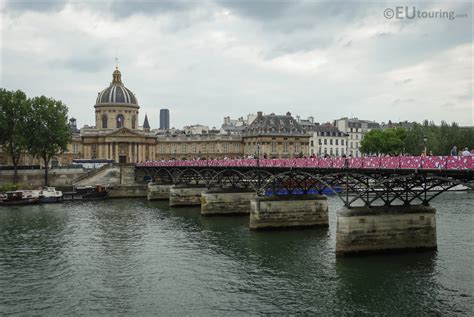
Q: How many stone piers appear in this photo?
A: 5